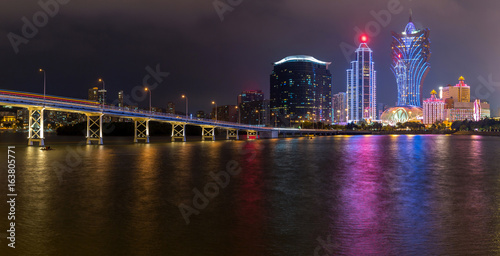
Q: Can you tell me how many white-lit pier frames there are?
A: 7